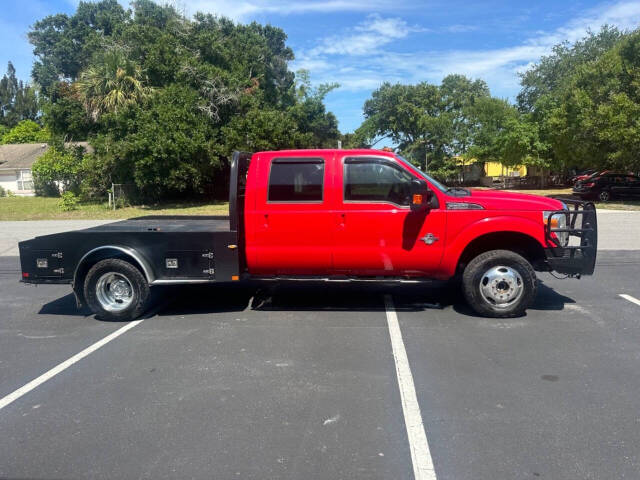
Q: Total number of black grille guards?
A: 1